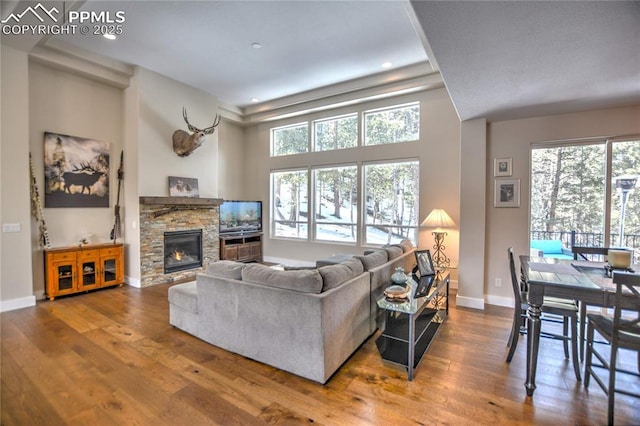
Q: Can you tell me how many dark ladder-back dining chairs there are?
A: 3